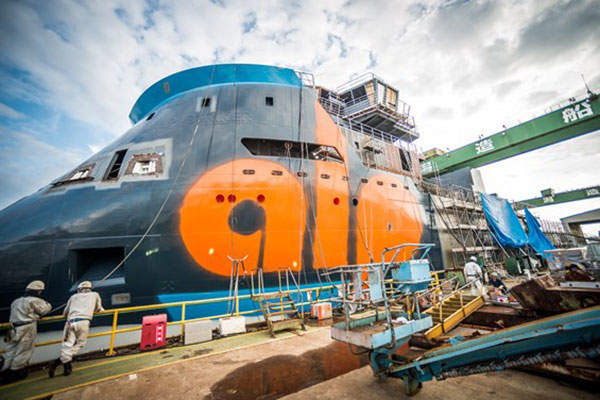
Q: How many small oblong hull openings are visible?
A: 9